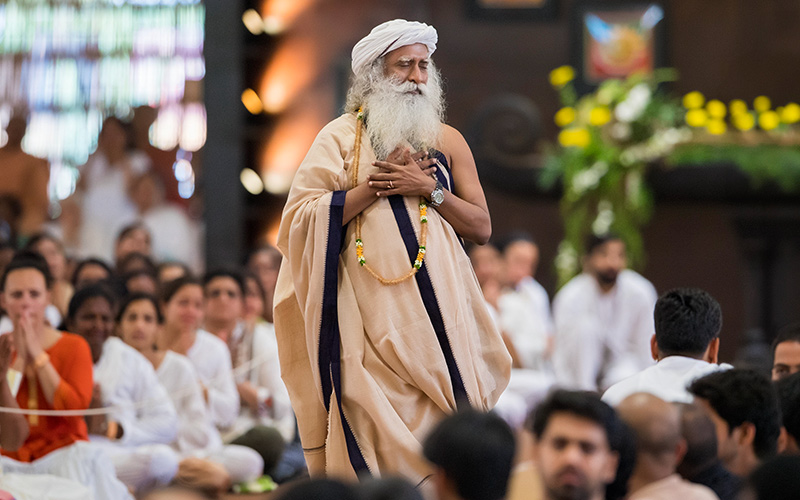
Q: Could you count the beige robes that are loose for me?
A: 1